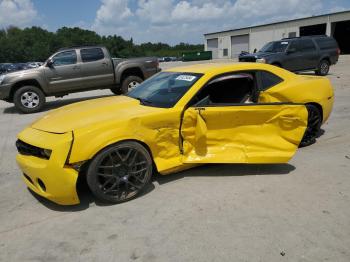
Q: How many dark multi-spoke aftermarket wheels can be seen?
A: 2